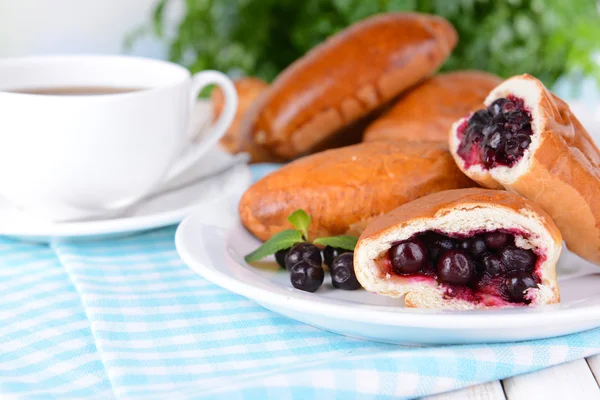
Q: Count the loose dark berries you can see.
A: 5